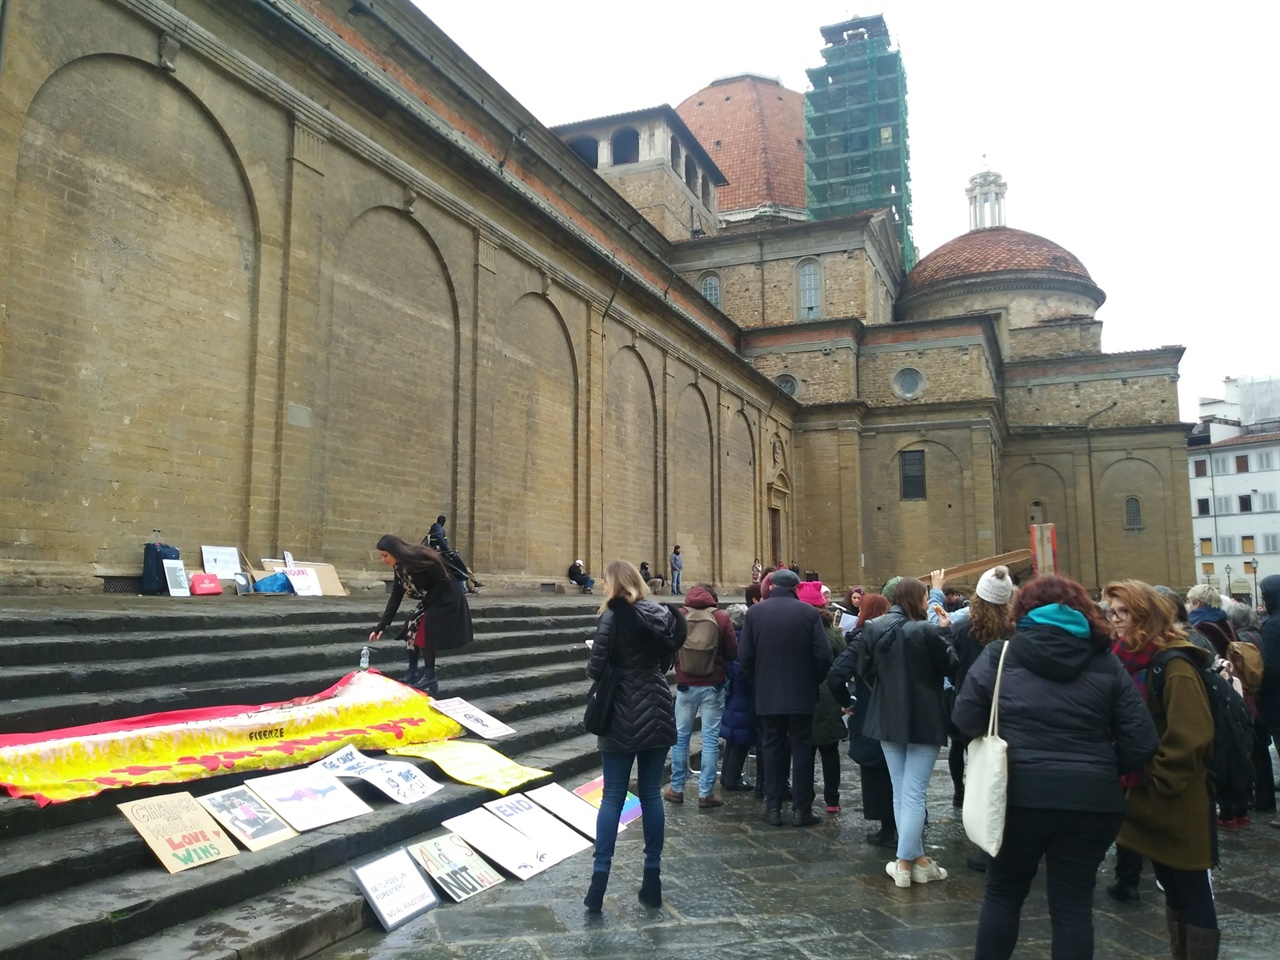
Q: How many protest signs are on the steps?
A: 12